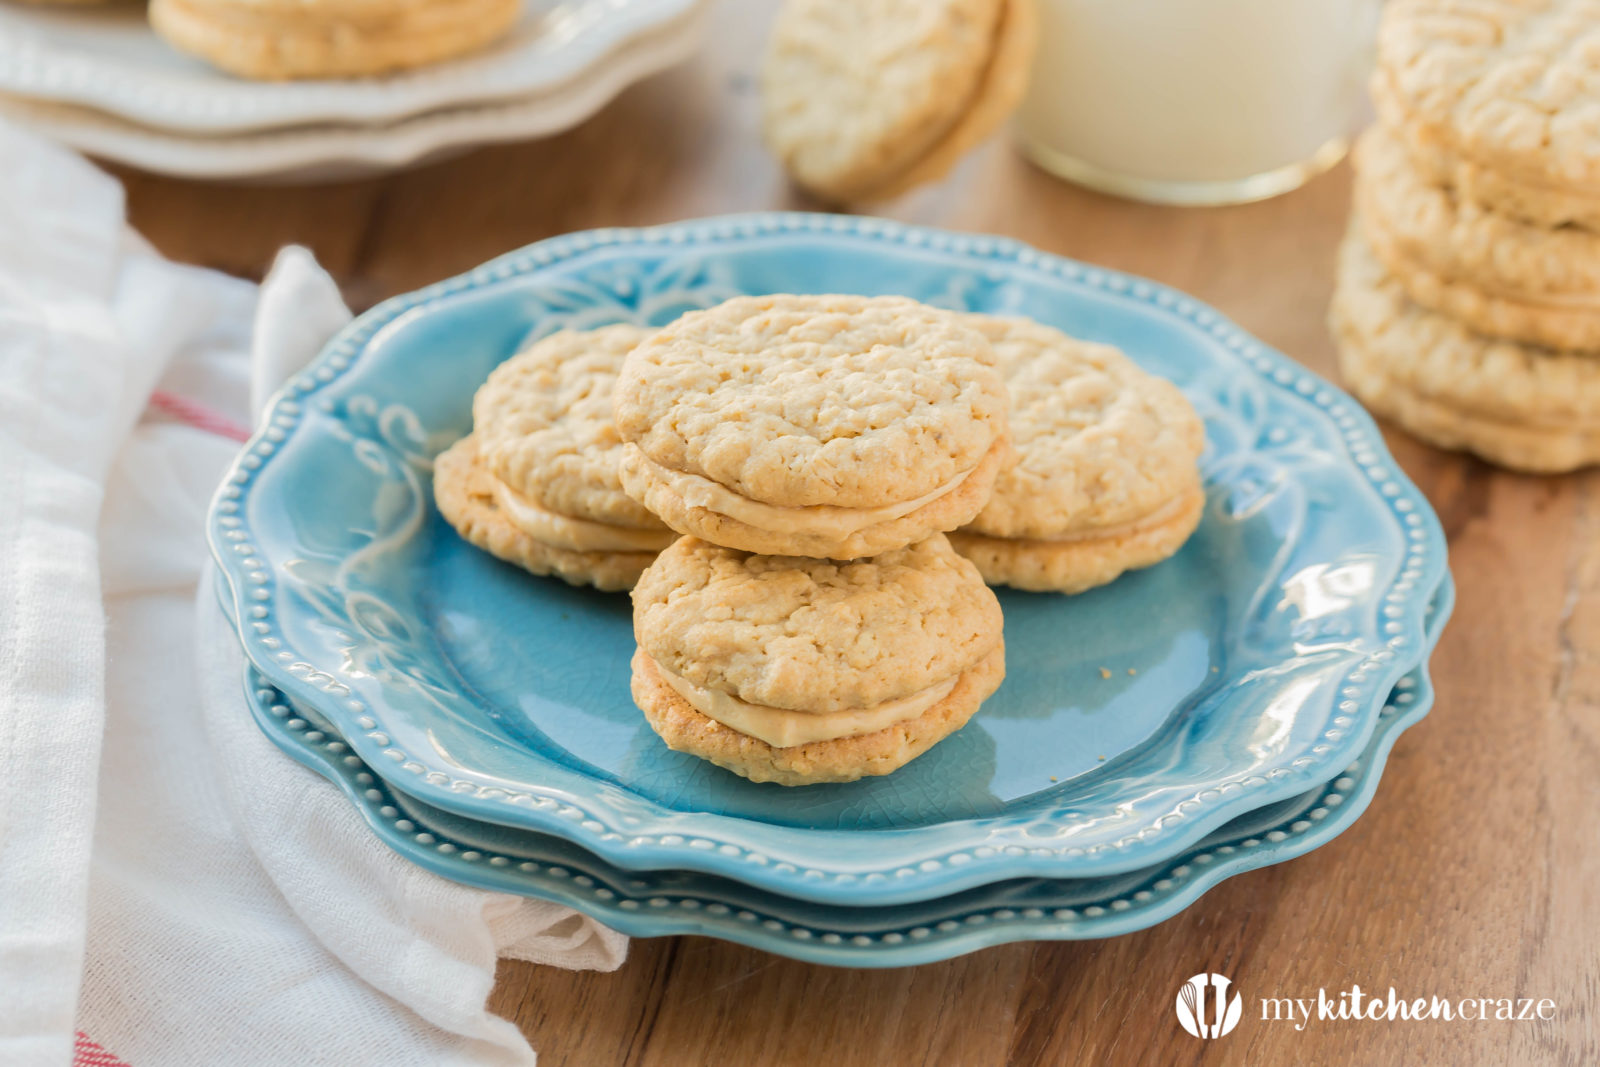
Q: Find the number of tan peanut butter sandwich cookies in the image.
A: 9